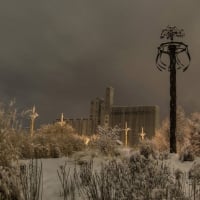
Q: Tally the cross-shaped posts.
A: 4